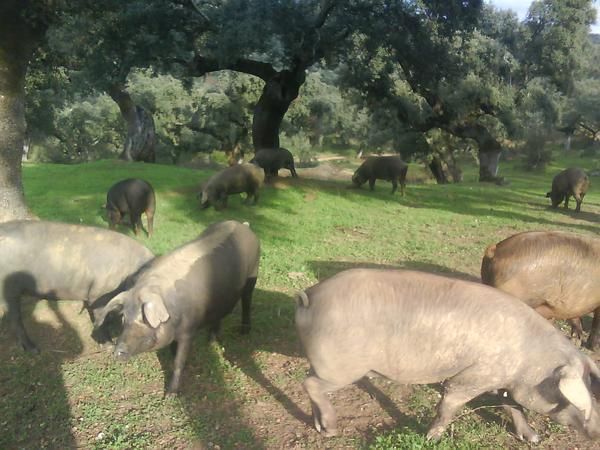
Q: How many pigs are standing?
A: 9